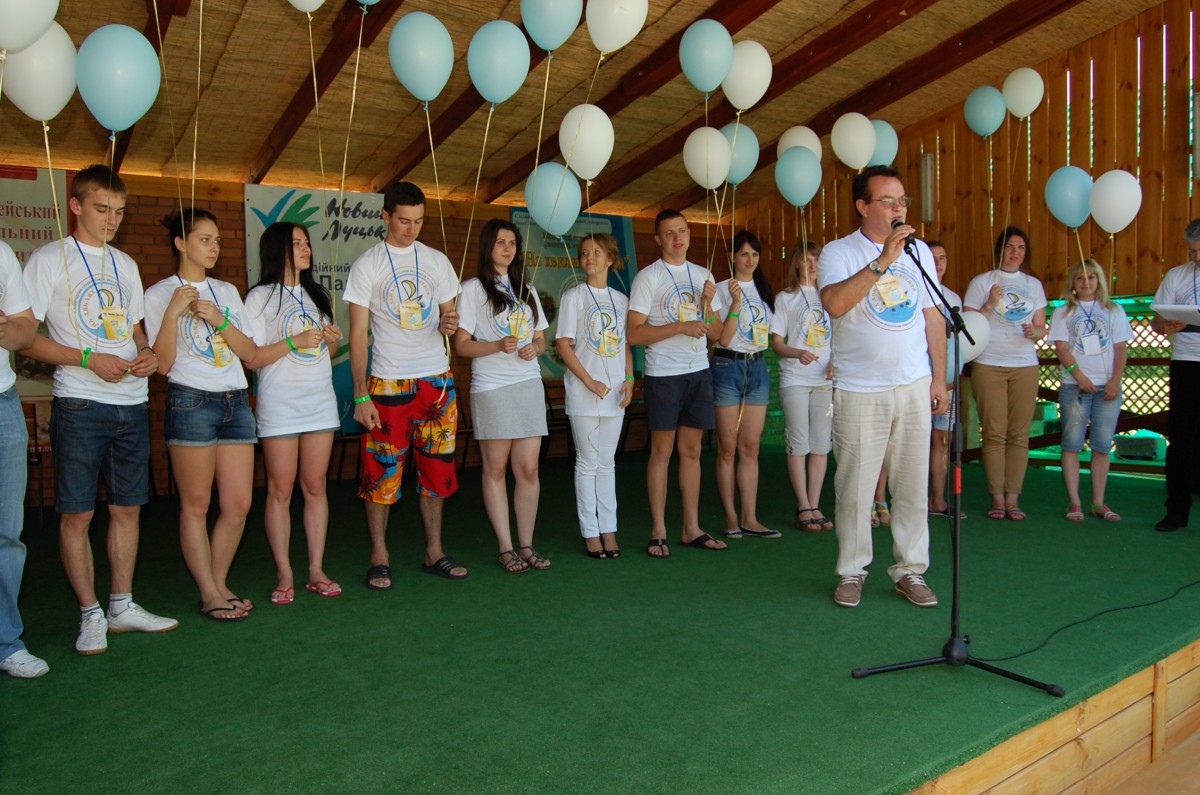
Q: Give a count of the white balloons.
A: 12